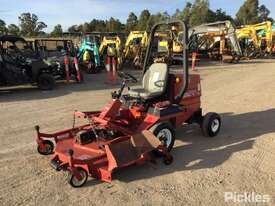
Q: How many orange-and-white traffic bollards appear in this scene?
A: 5